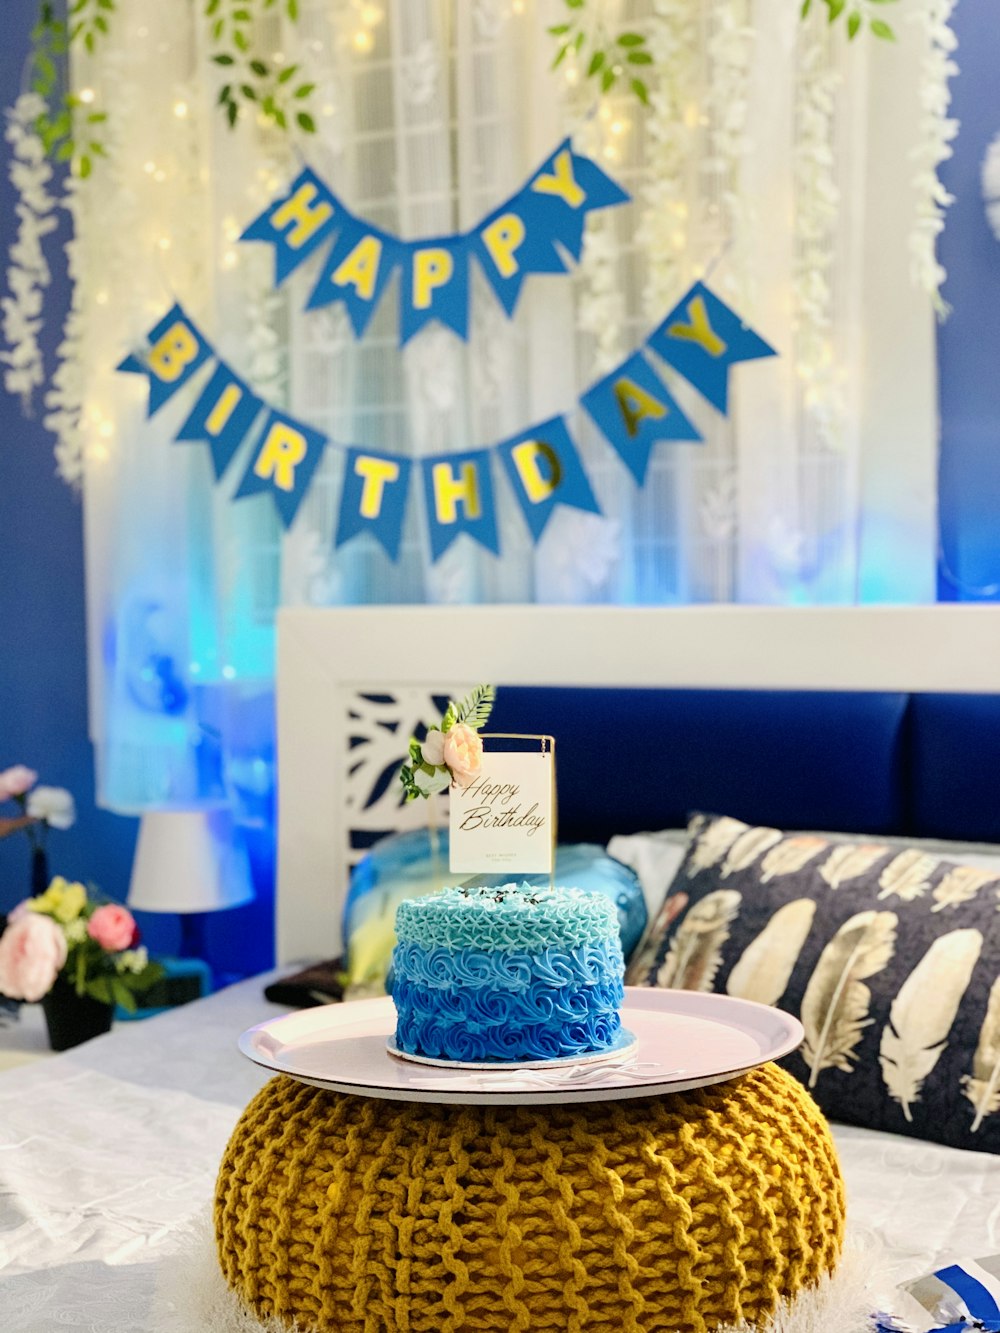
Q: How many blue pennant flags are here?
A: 13